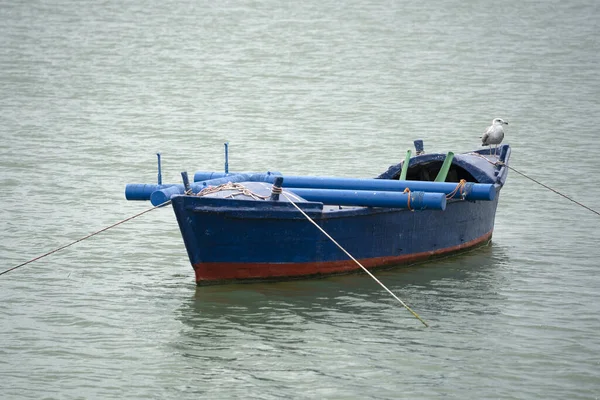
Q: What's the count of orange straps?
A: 2